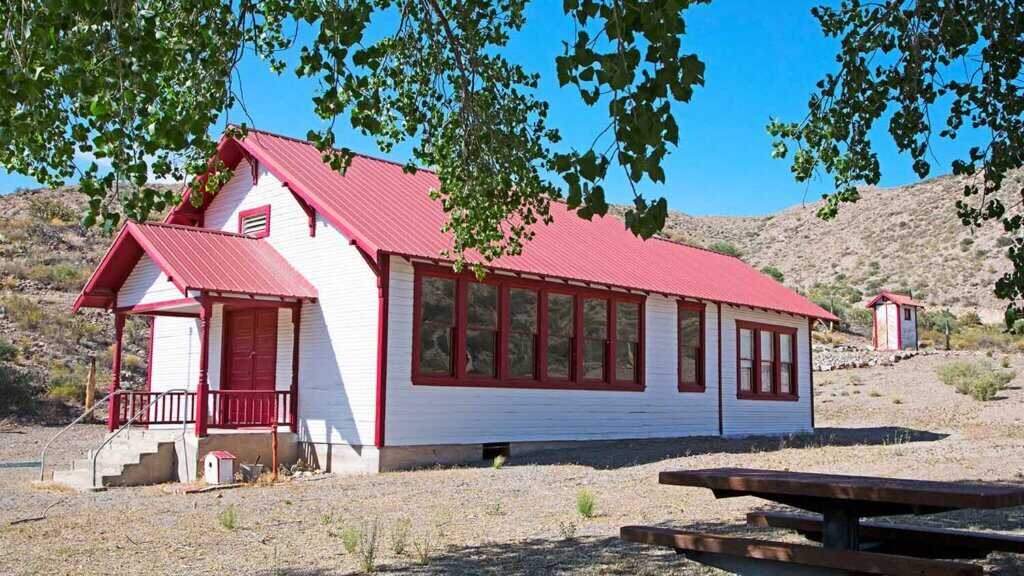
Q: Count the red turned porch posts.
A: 3